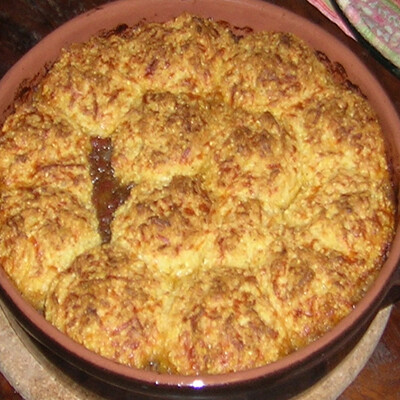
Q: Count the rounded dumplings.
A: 14